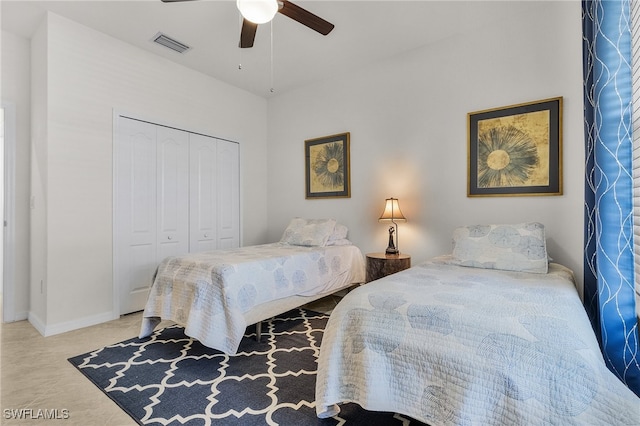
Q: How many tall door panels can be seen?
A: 4